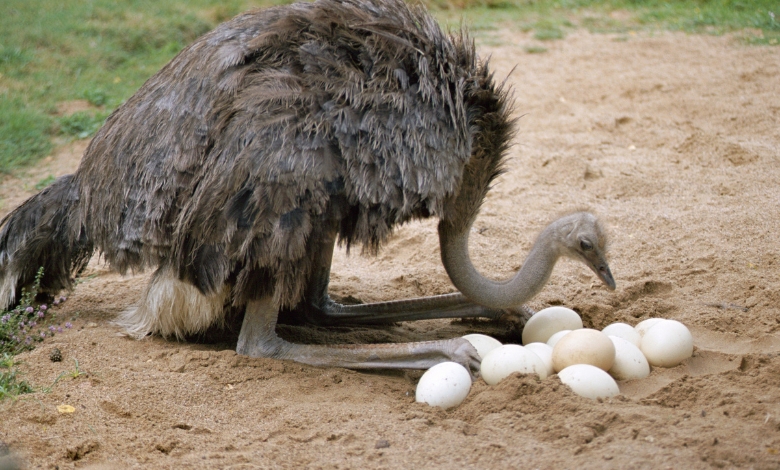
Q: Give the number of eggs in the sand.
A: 12